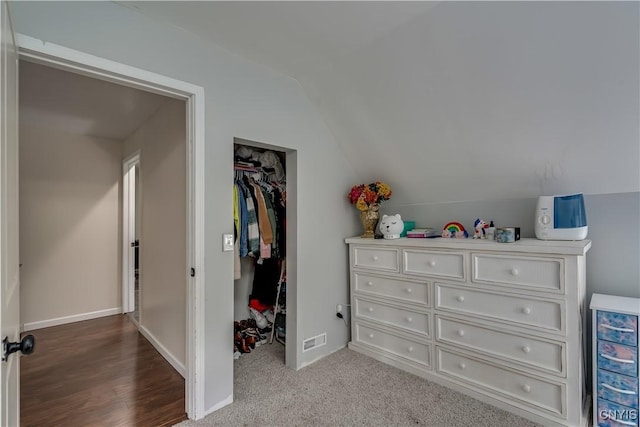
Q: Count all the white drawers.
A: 9